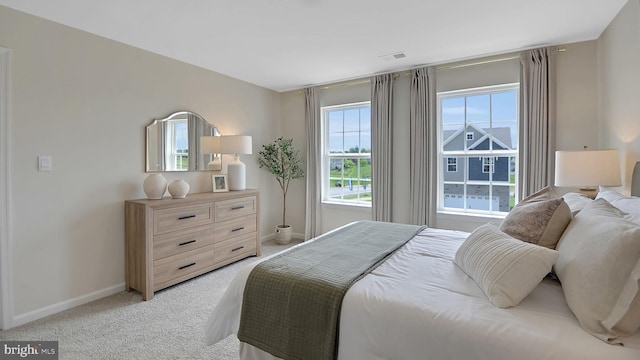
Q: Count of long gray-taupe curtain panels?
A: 4